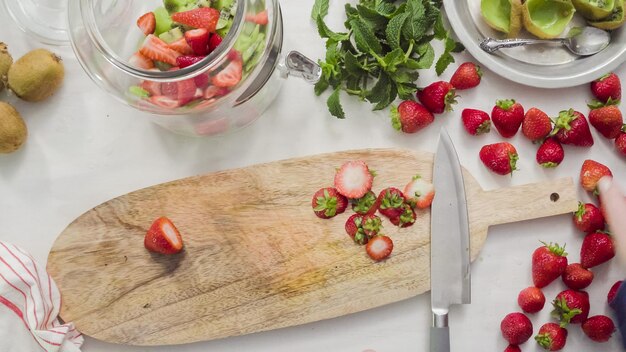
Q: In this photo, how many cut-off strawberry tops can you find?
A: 9